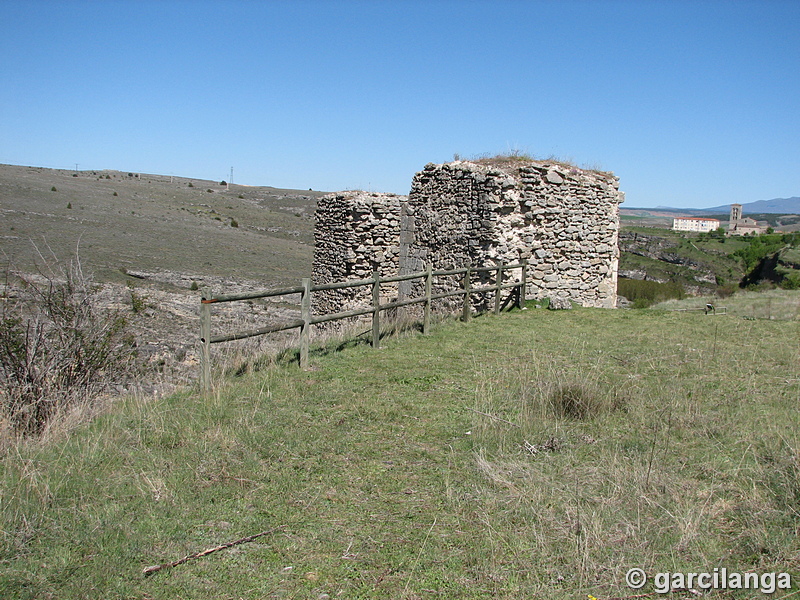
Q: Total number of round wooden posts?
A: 7